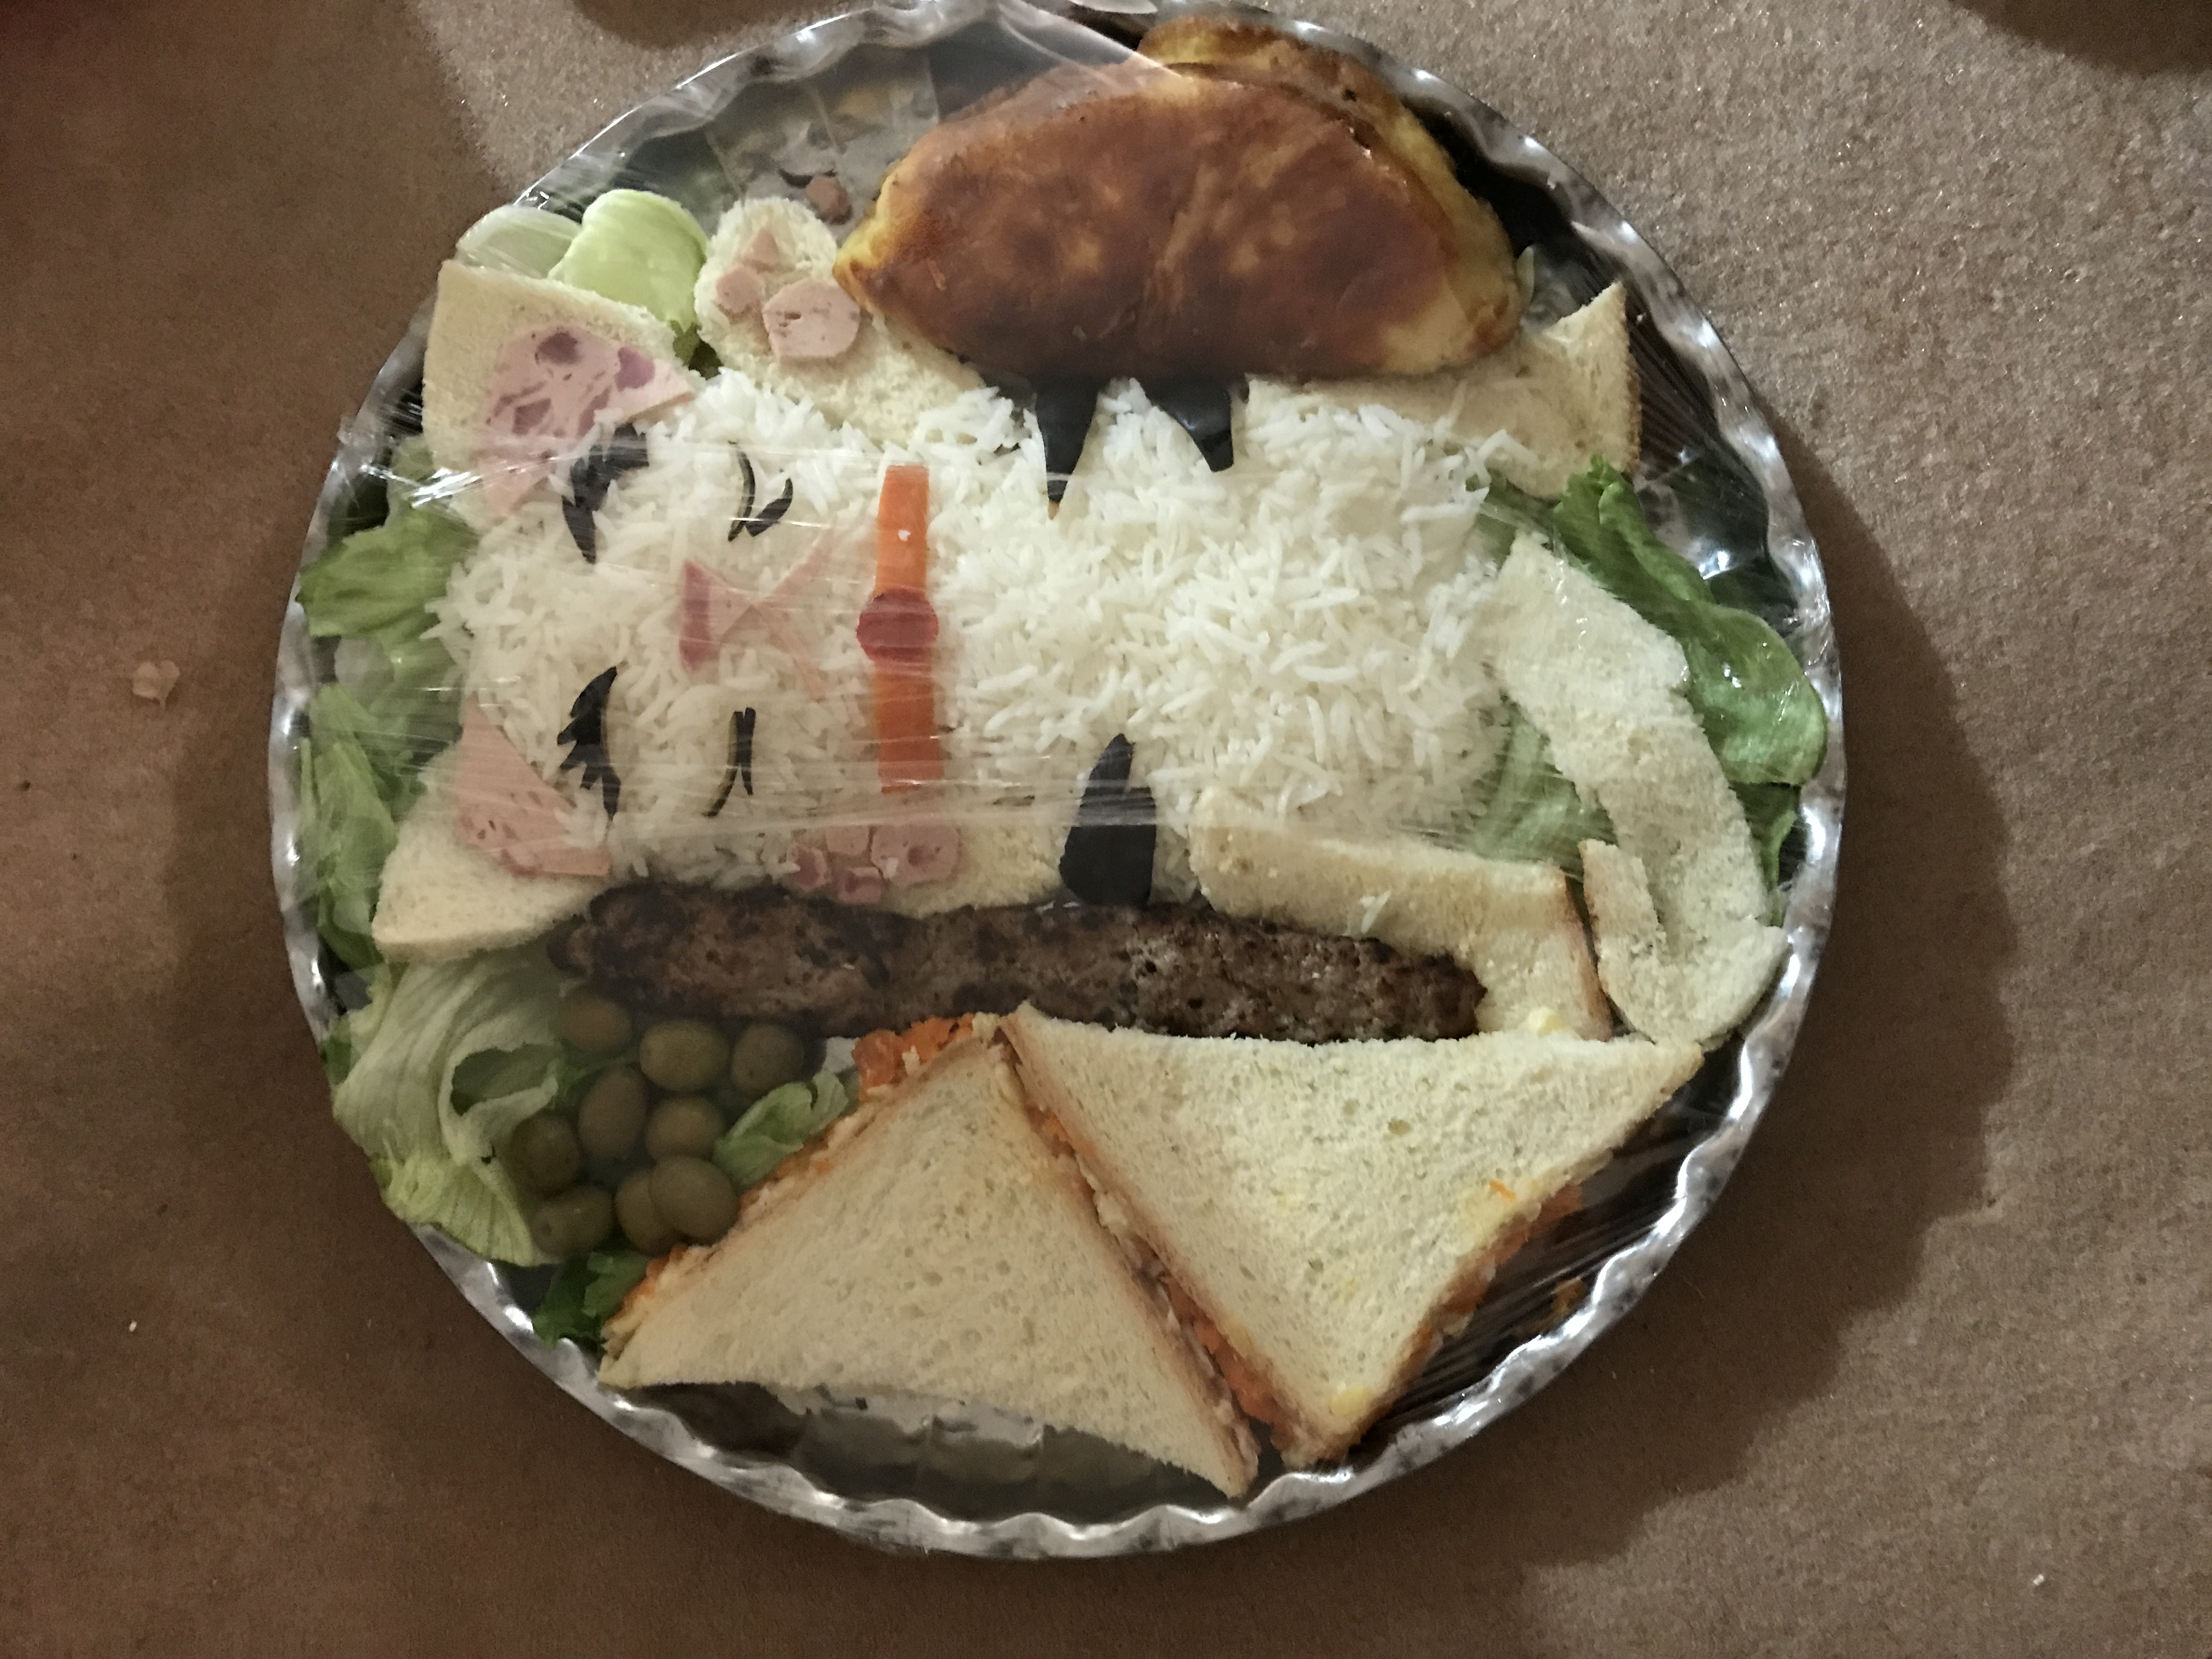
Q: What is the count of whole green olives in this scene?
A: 9